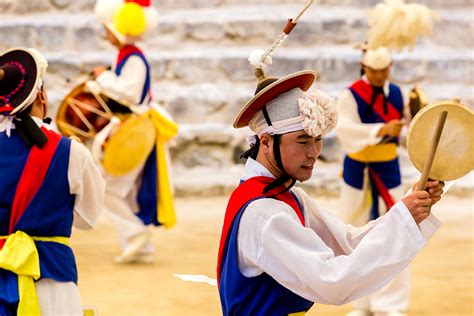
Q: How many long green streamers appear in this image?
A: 0